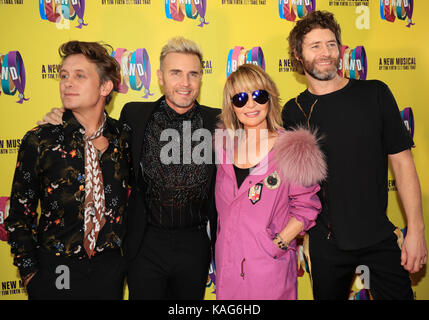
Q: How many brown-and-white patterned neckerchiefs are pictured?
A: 1